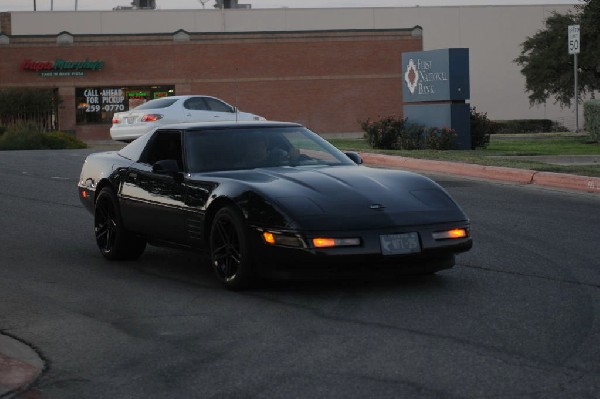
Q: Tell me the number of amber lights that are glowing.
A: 3